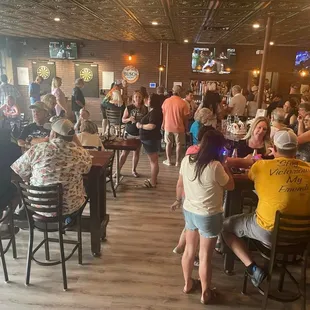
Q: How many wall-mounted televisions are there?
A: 3